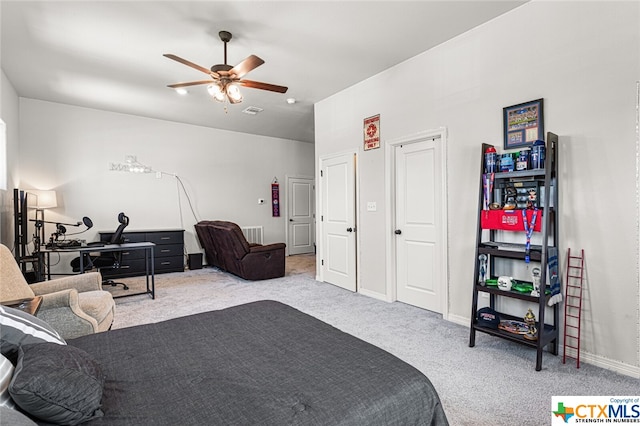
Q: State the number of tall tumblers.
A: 2